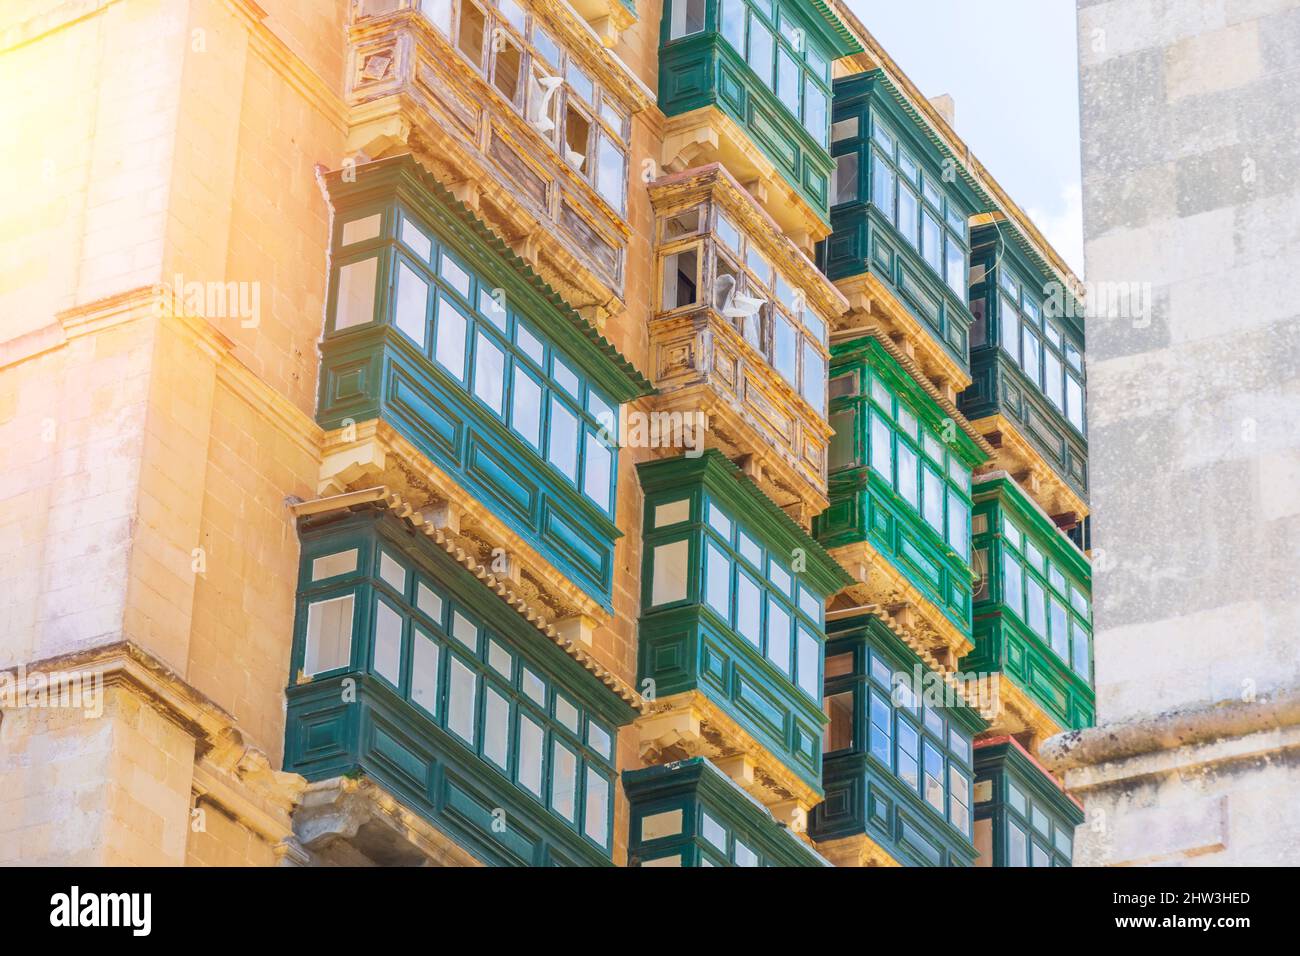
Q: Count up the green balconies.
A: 11